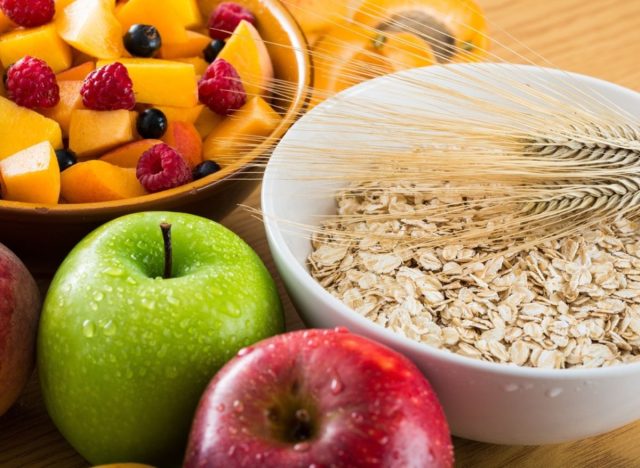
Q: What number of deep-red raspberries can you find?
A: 6